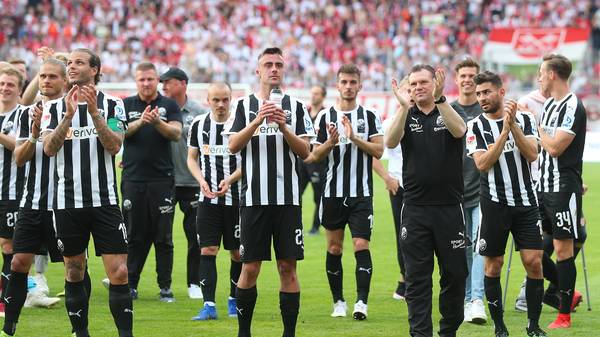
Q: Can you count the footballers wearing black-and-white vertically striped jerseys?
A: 8